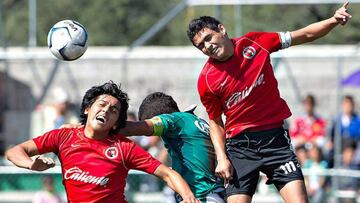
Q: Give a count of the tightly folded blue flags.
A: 0